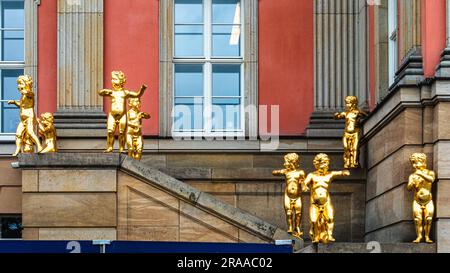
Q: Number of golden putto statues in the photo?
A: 8